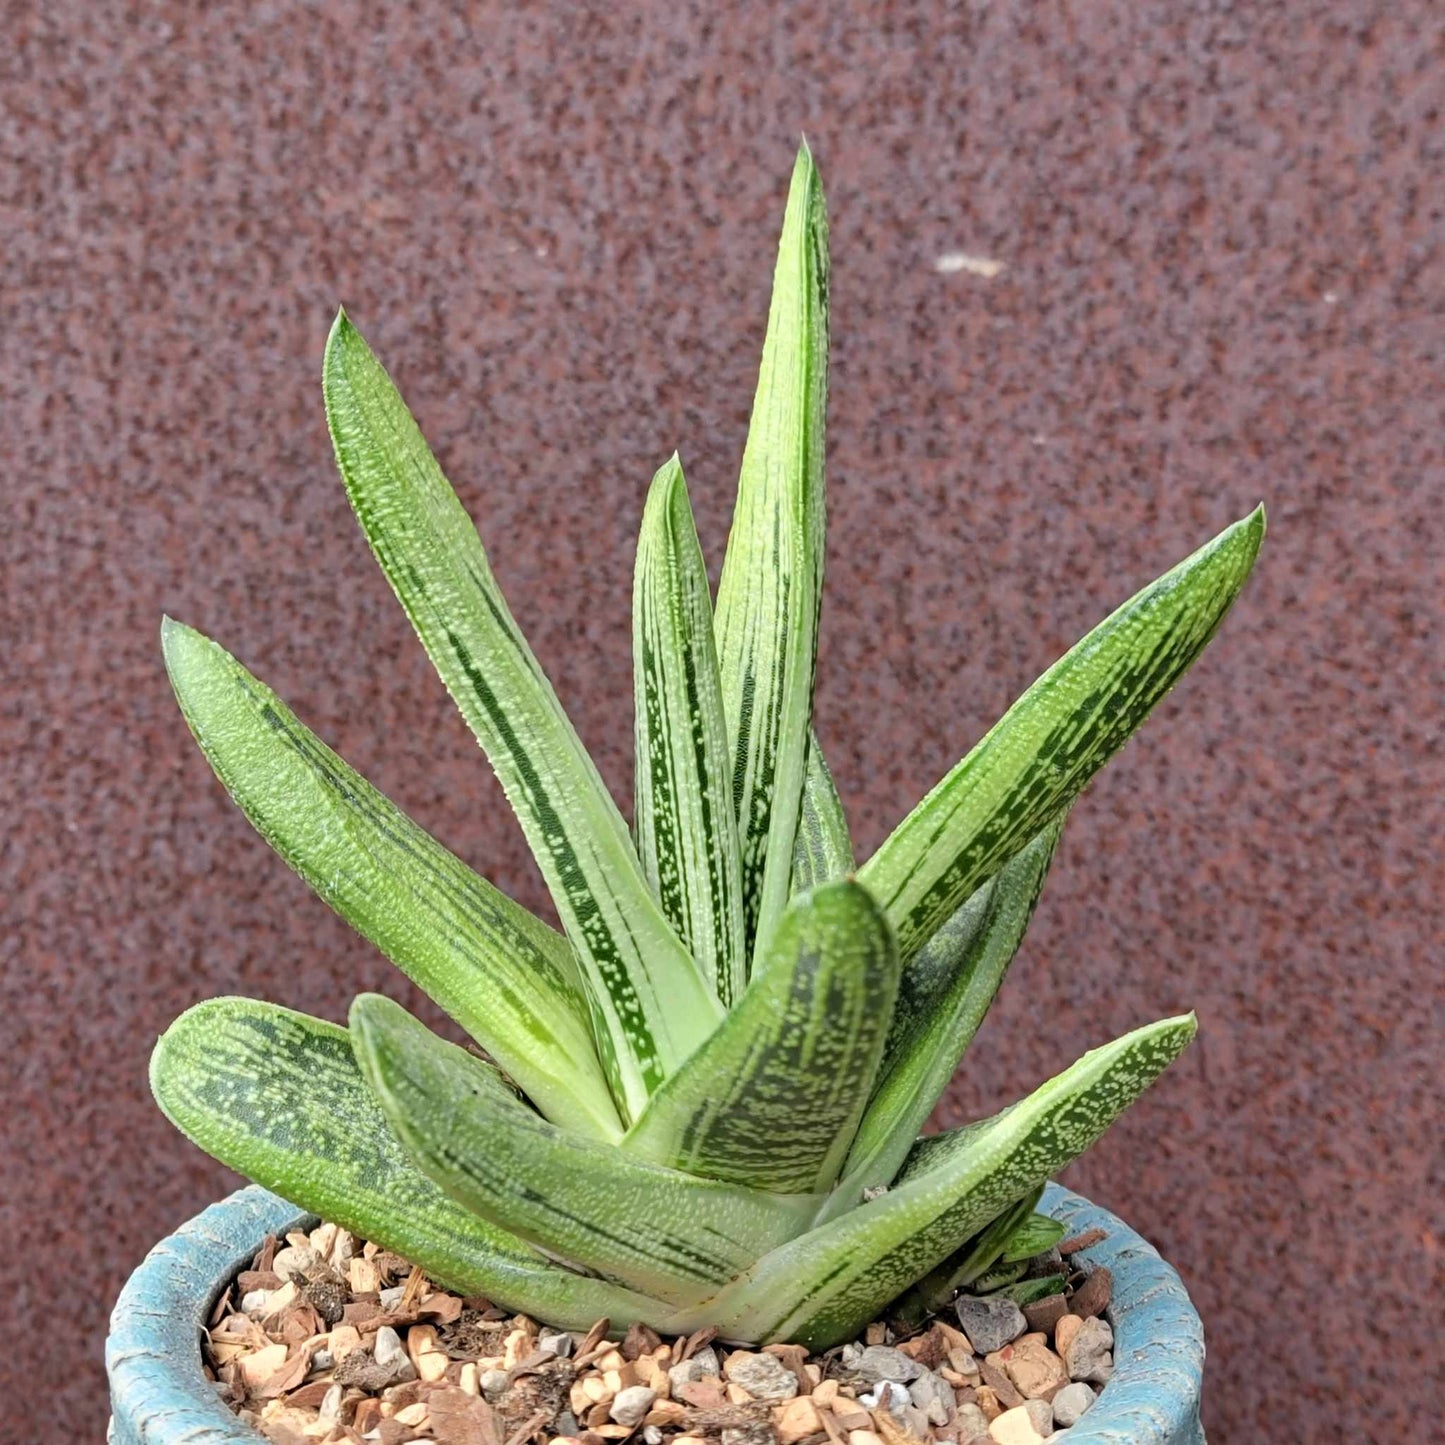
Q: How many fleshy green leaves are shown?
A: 11